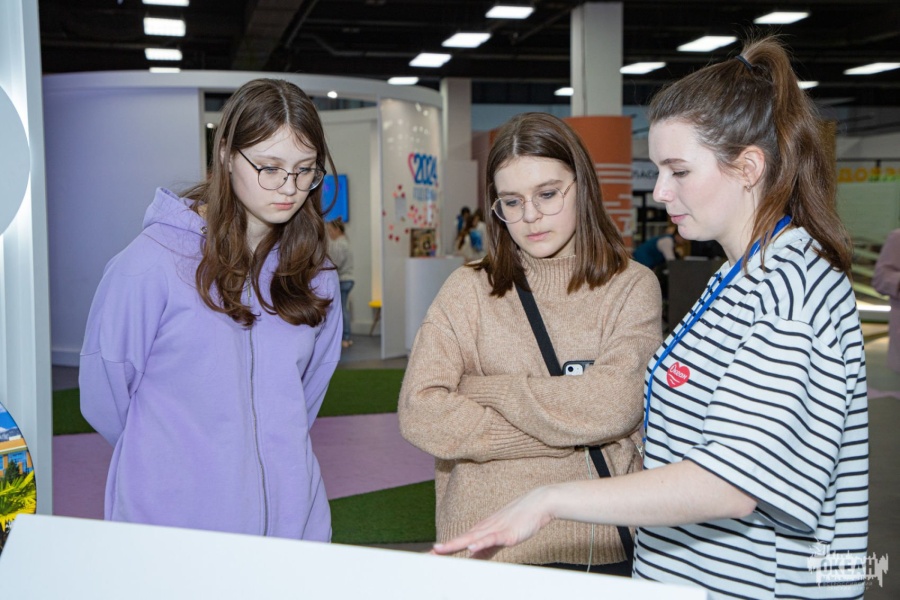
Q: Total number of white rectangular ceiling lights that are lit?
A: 14